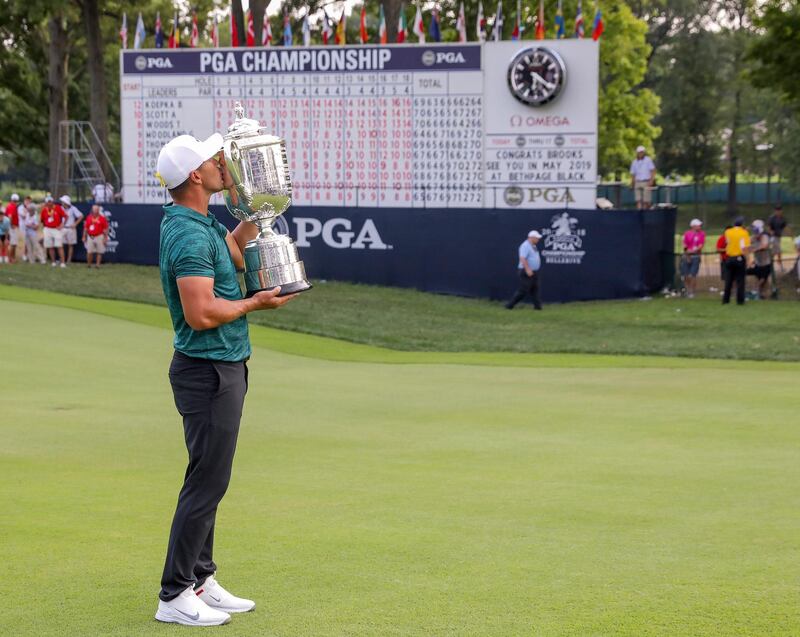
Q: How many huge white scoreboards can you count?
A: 1